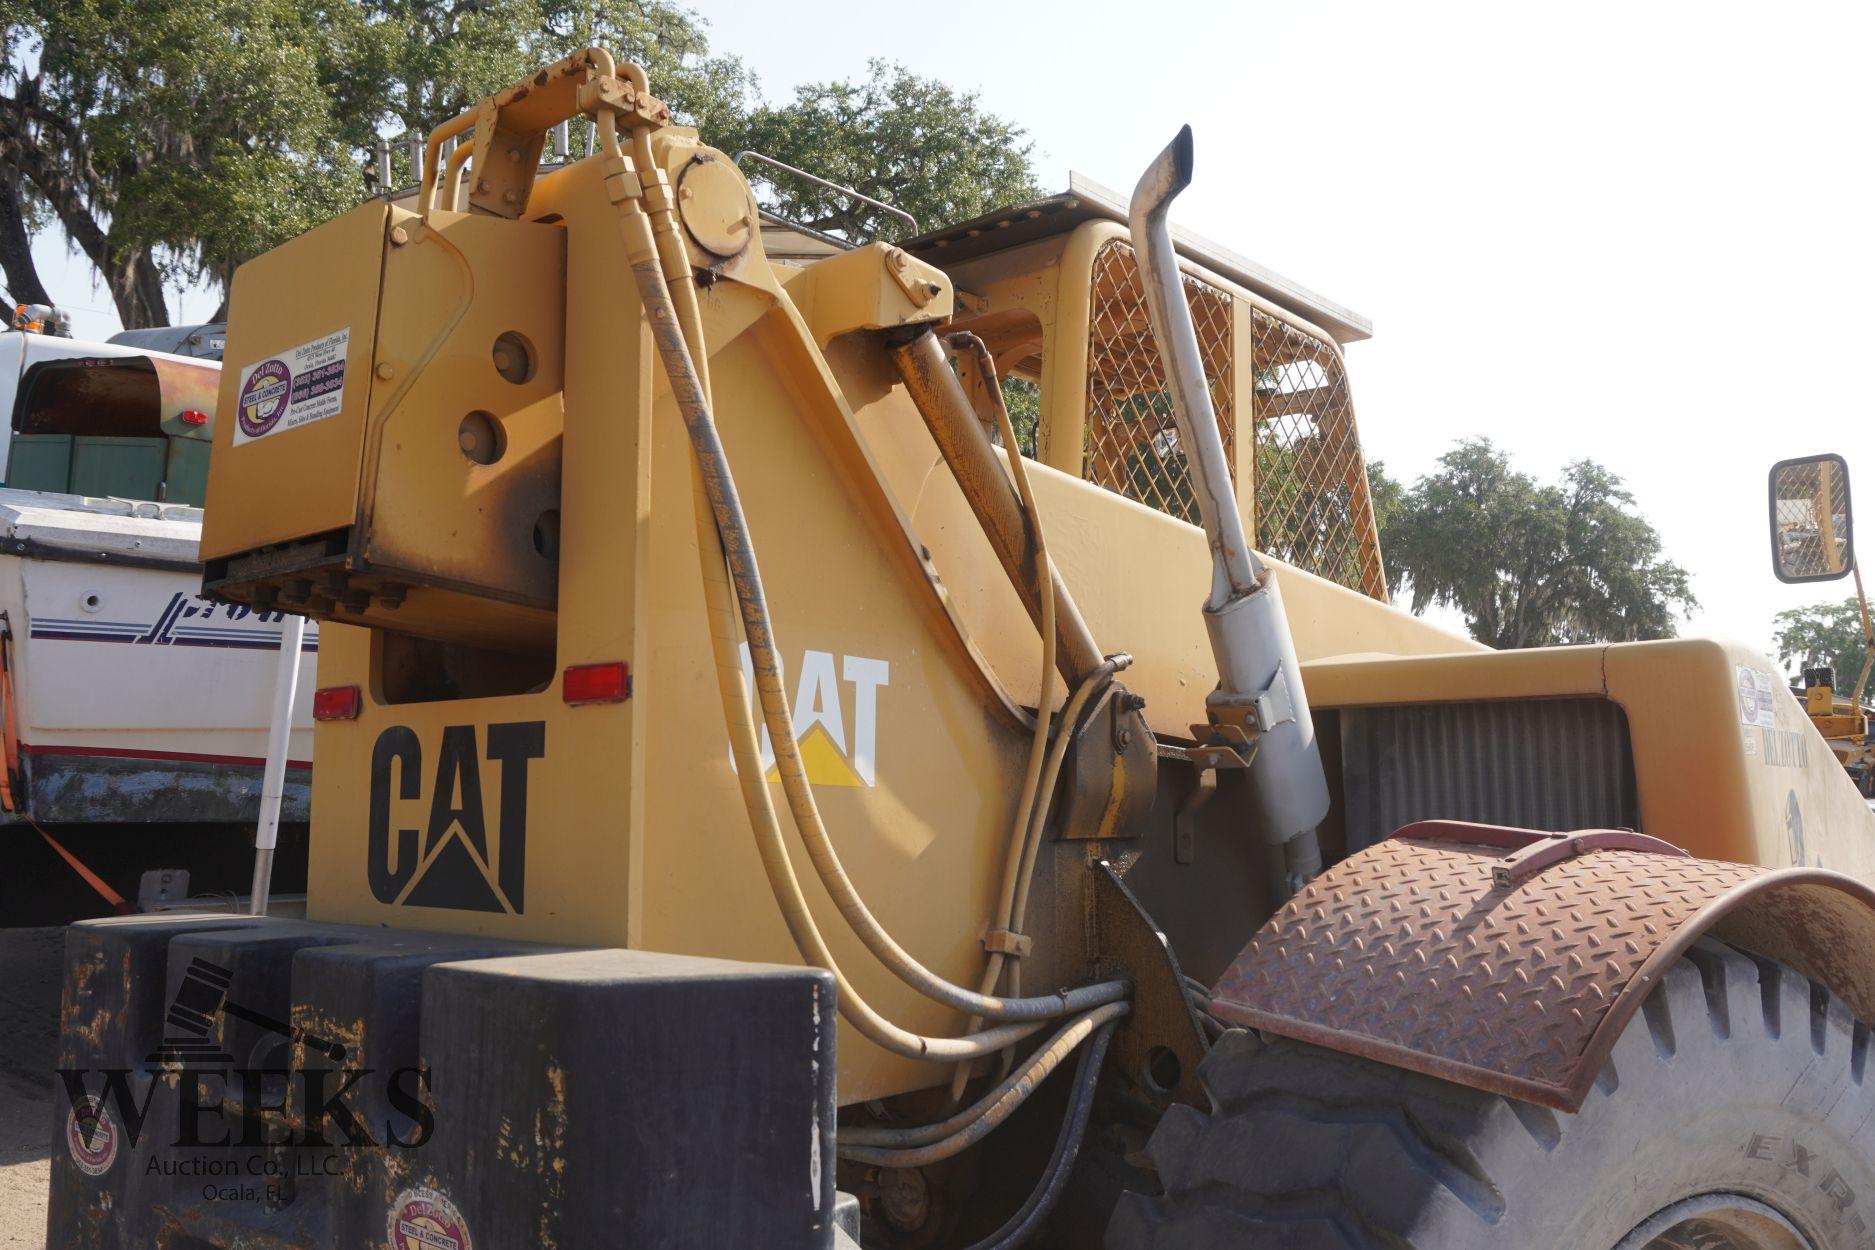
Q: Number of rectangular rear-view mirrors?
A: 1